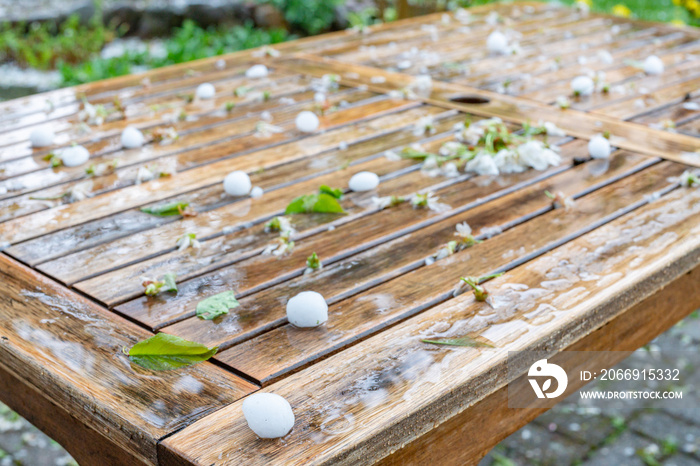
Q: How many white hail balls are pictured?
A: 14